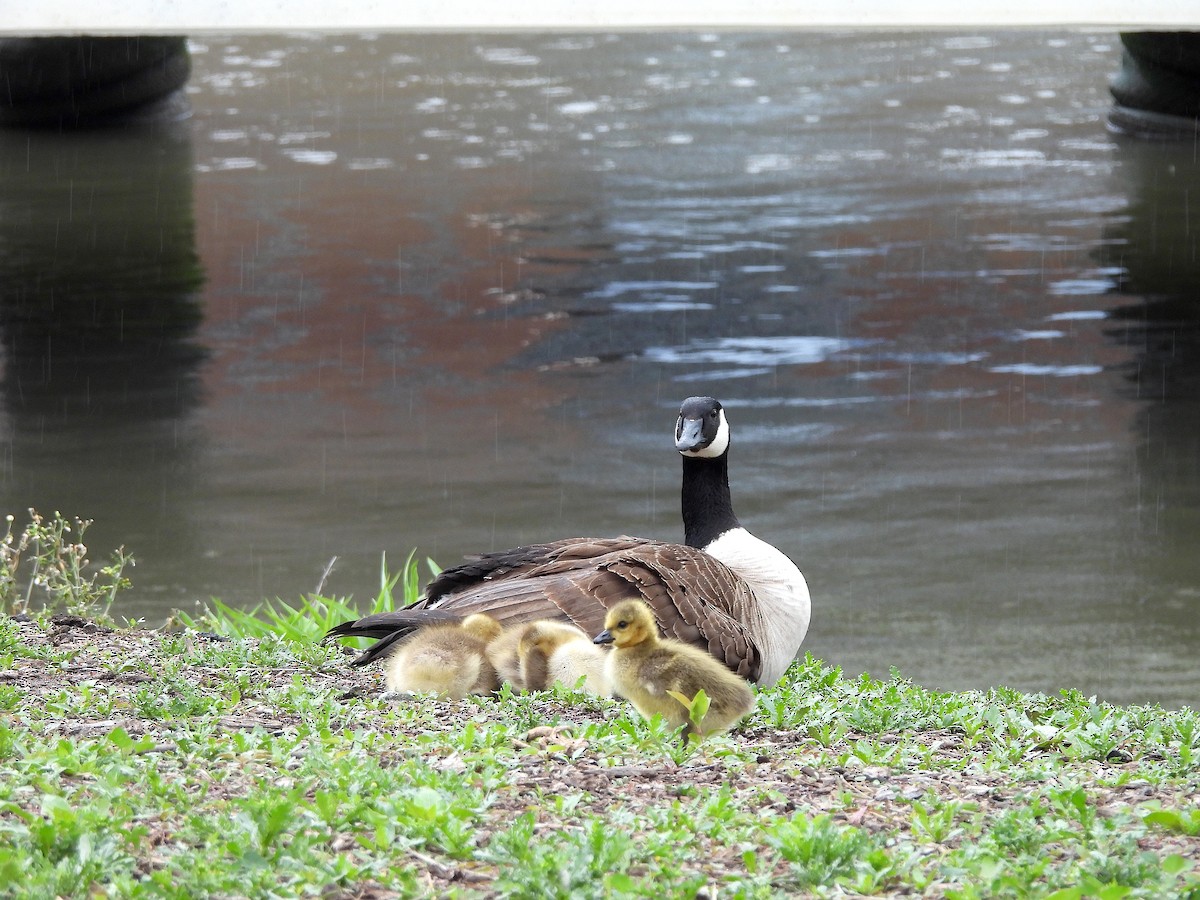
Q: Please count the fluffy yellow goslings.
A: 3